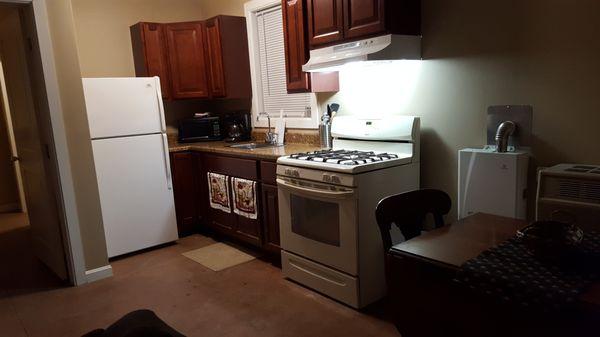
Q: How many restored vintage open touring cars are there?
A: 0